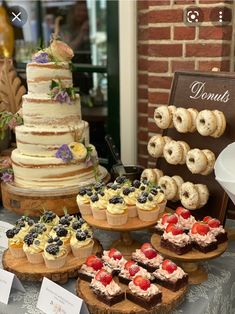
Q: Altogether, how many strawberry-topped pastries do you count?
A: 12